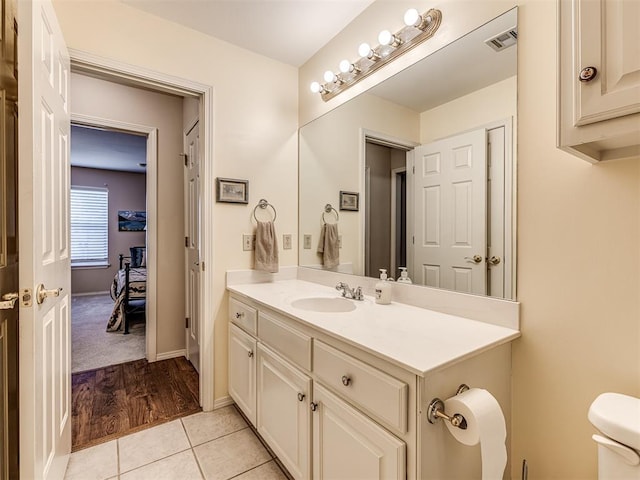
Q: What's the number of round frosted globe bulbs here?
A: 6